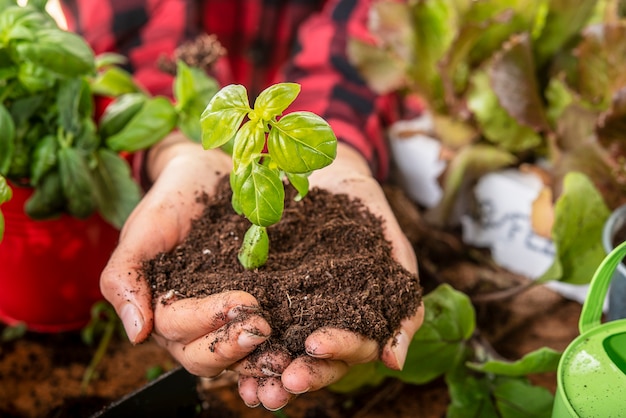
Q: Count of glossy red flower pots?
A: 1